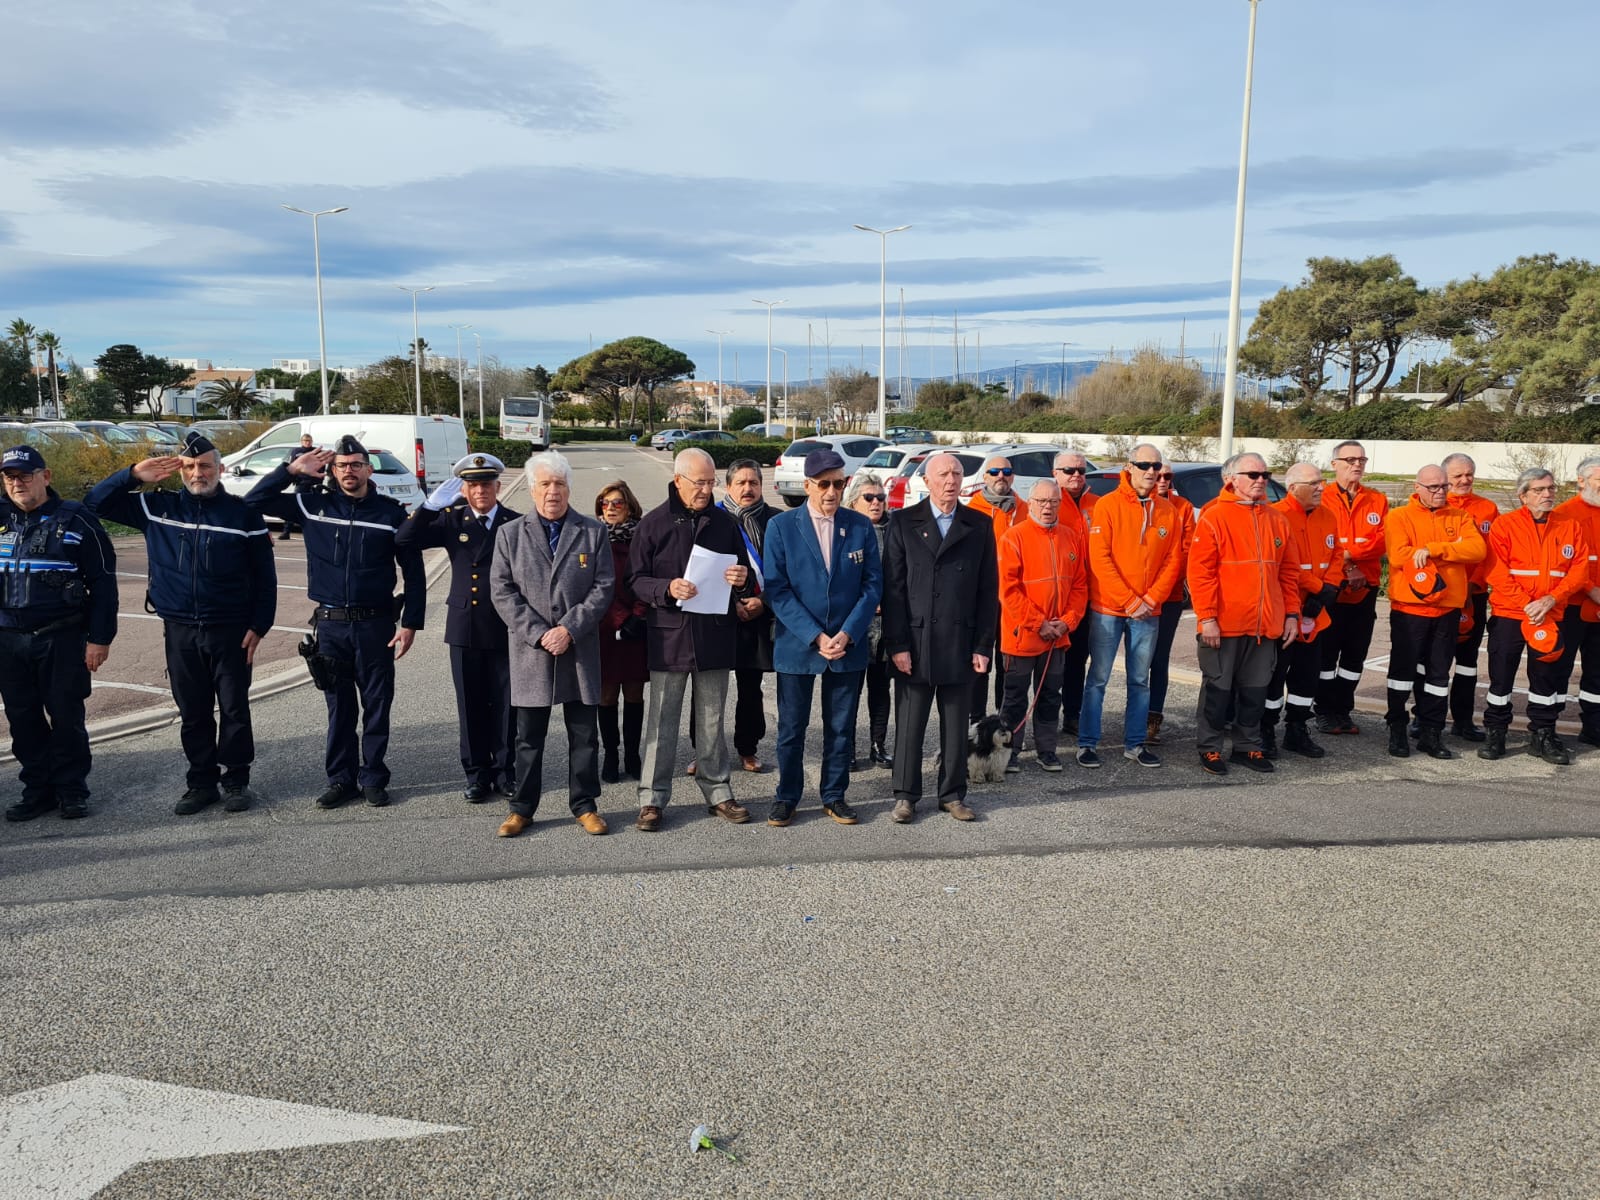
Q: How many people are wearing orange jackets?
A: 13